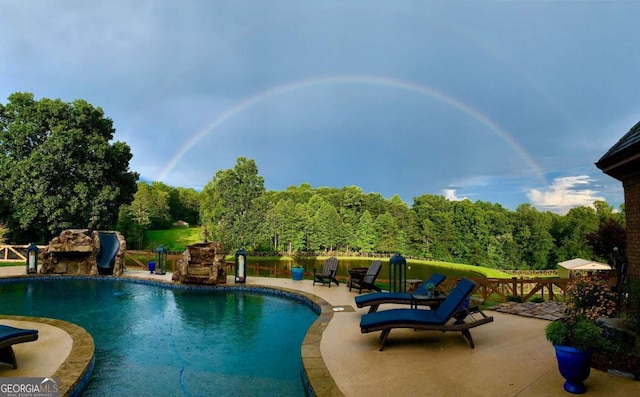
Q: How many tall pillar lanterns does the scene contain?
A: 4